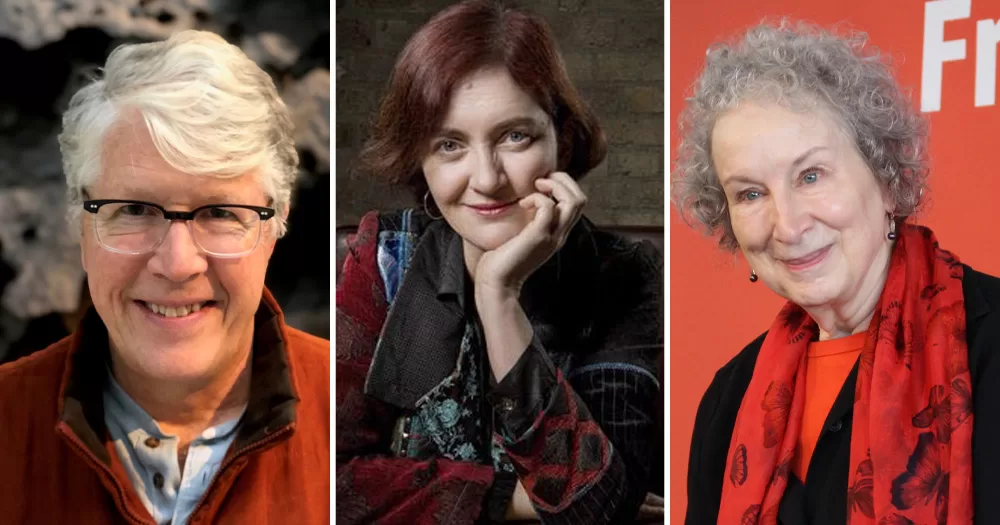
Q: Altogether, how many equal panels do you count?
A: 3